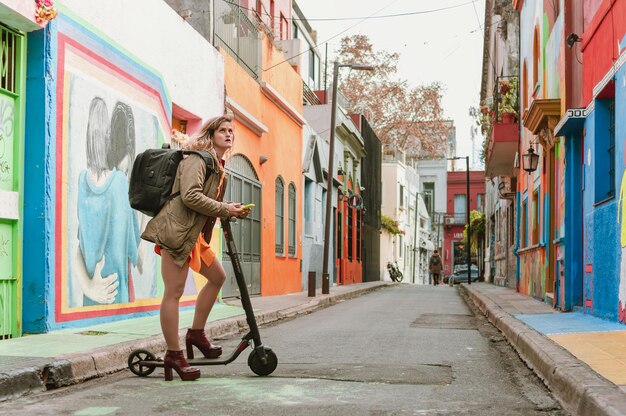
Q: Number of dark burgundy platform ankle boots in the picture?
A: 2